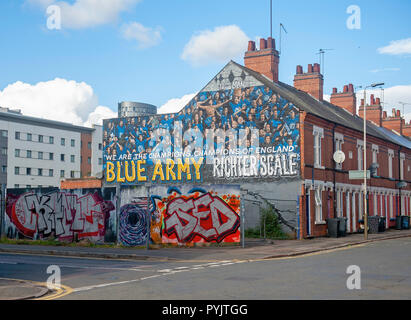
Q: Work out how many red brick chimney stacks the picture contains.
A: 6